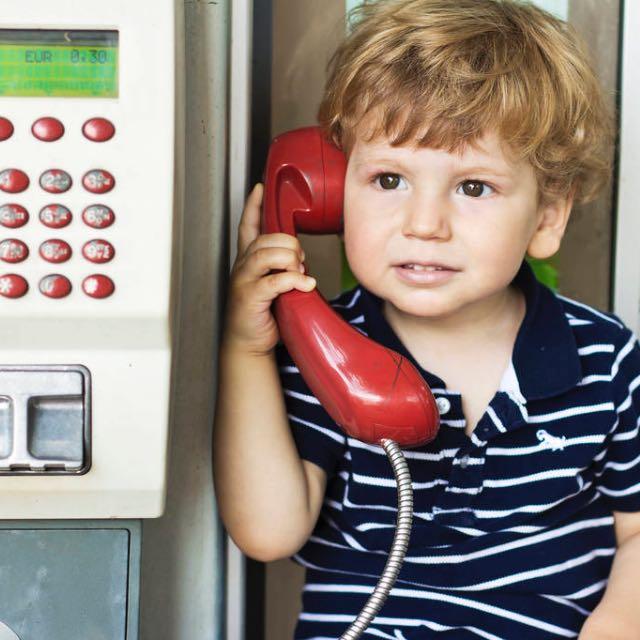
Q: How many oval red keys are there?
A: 15